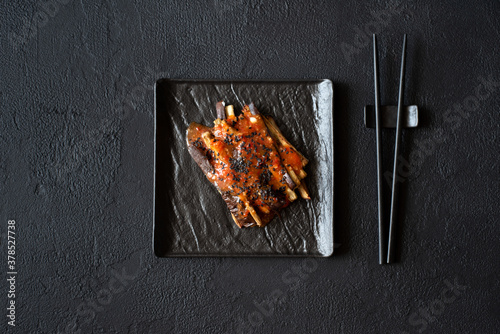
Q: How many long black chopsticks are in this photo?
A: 2